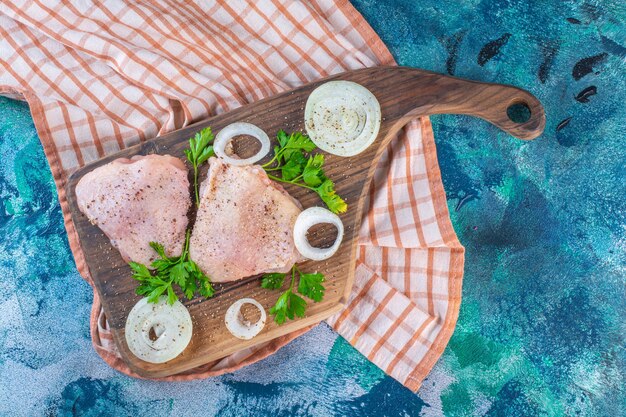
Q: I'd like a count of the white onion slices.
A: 5